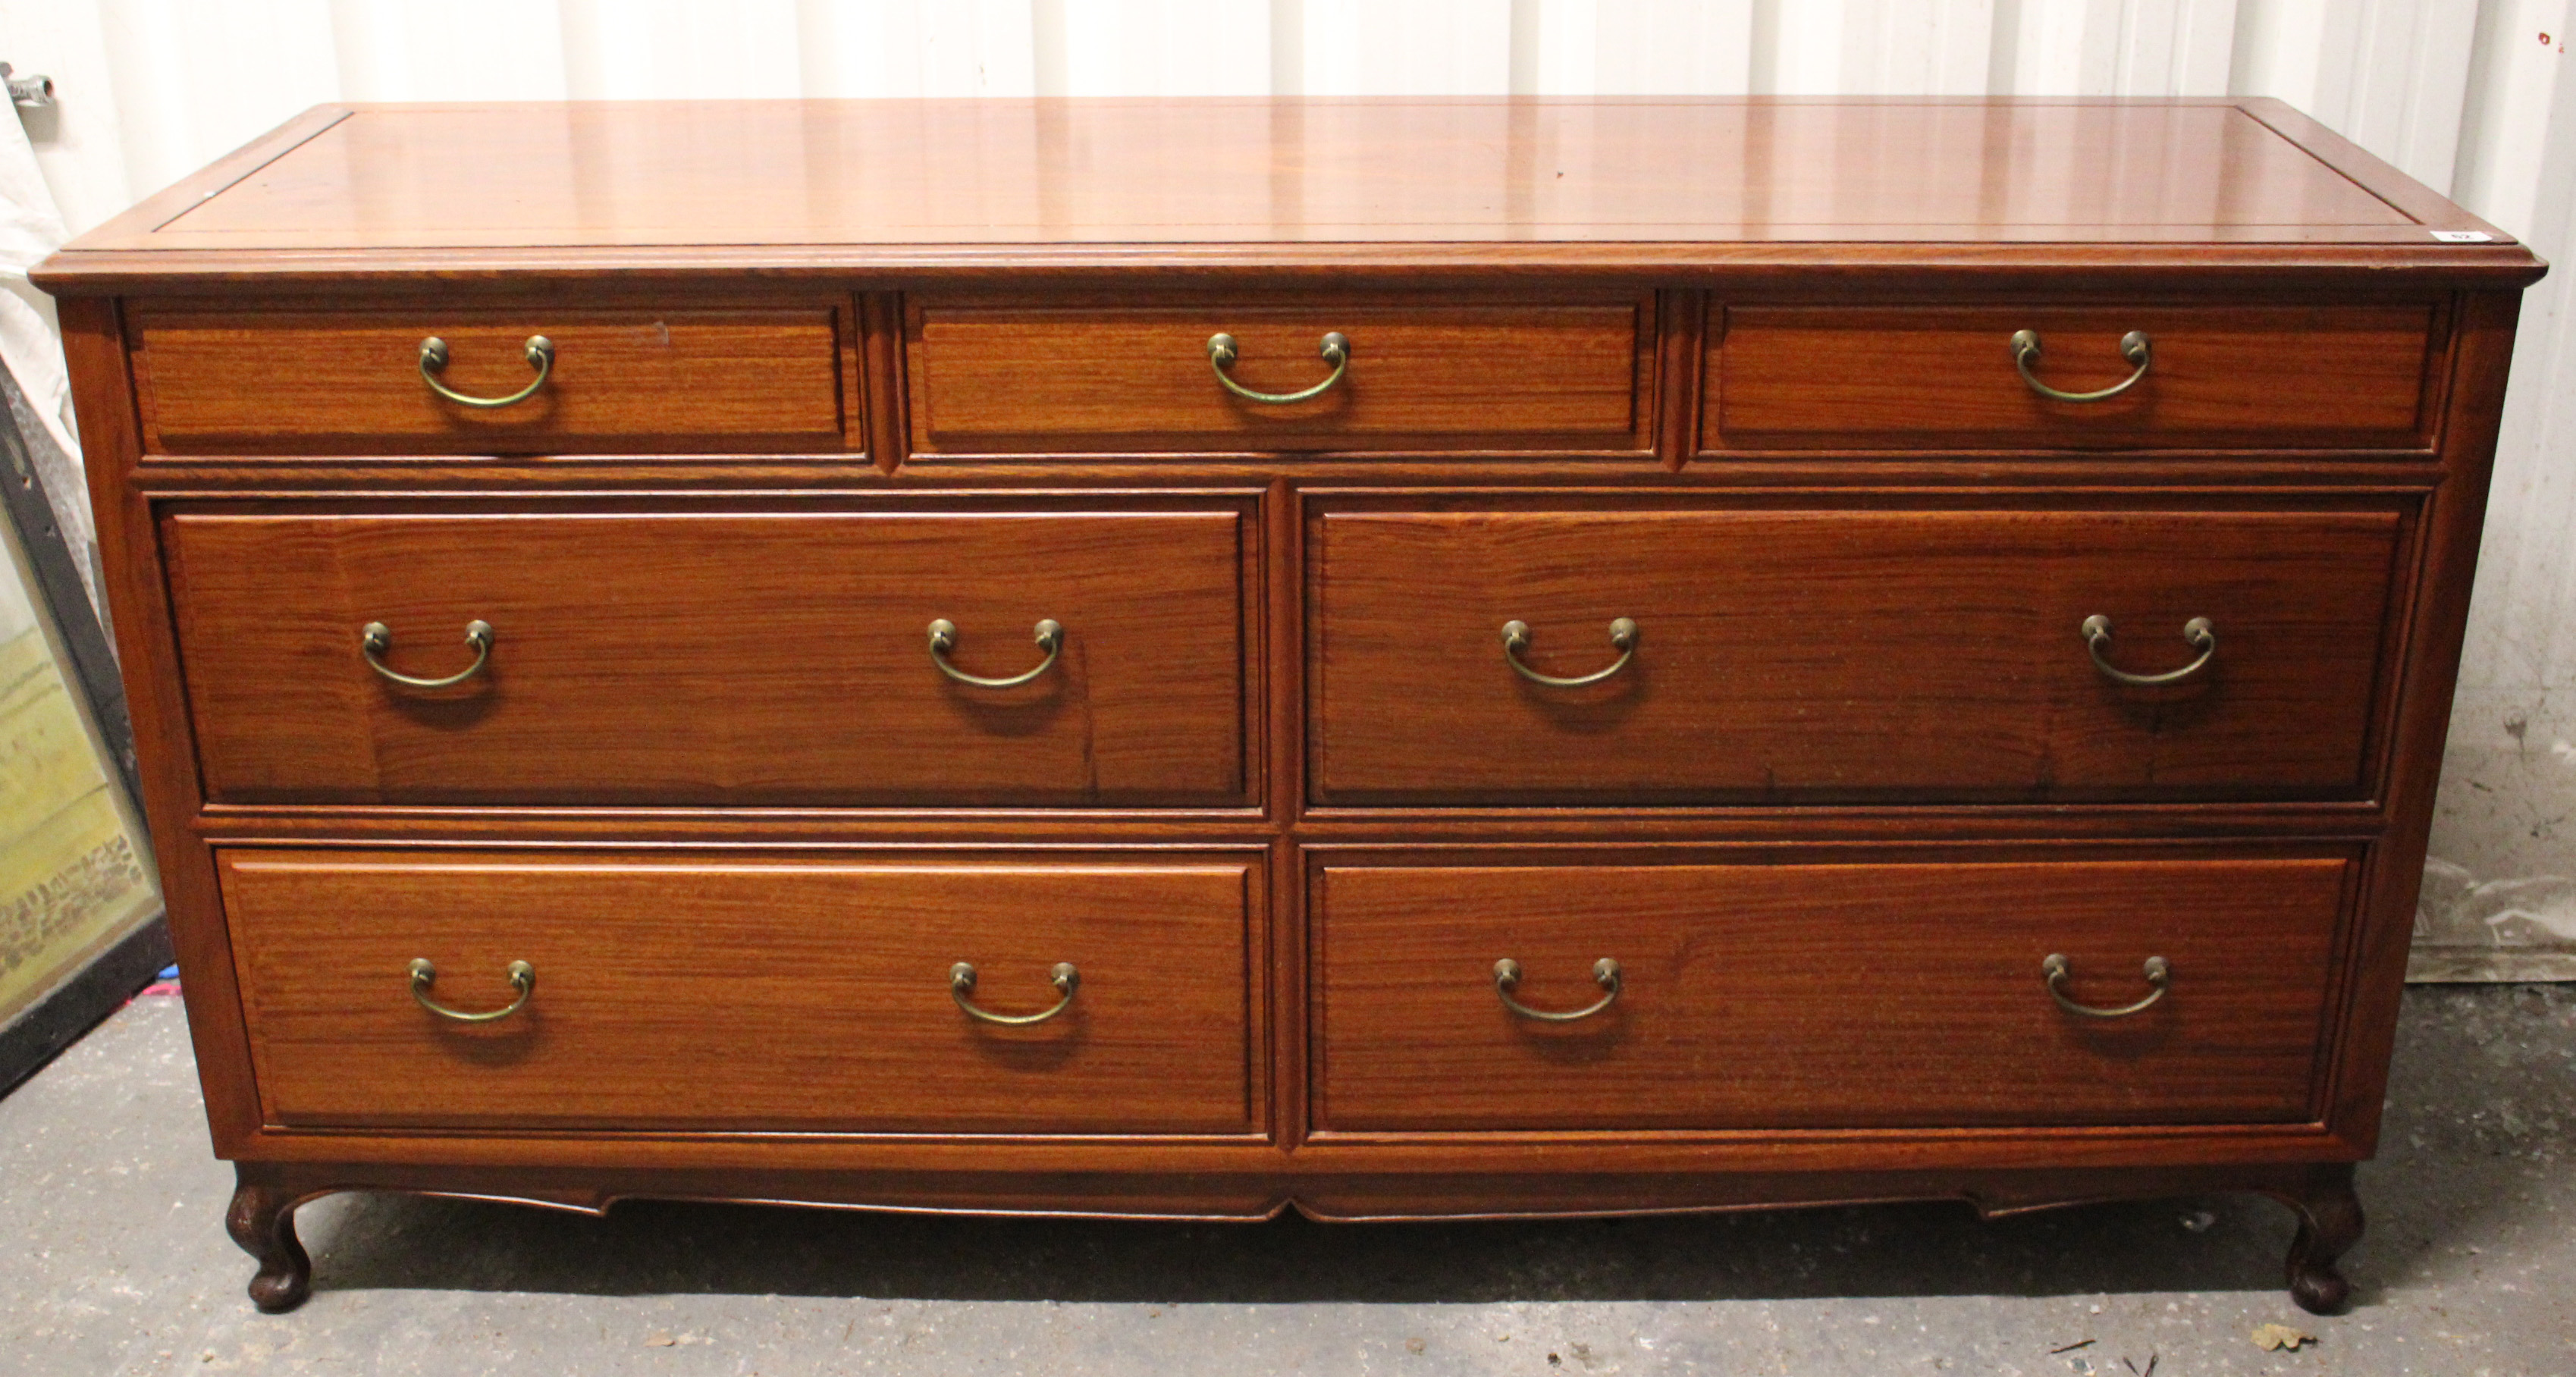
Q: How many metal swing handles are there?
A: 11